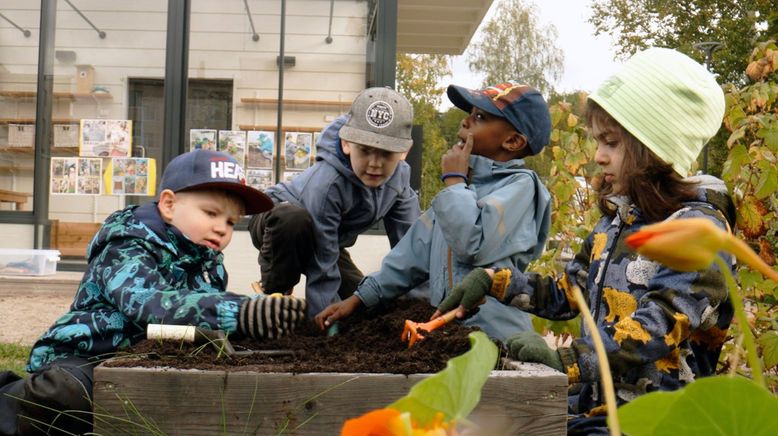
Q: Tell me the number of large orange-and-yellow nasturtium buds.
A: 1